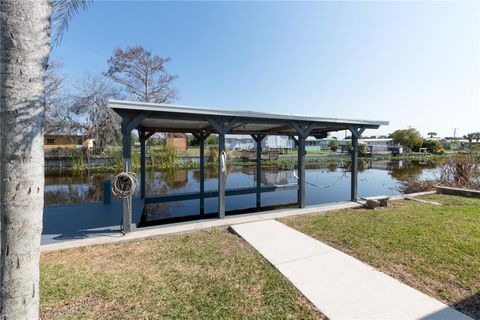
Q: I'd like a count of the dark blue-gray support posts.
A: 7